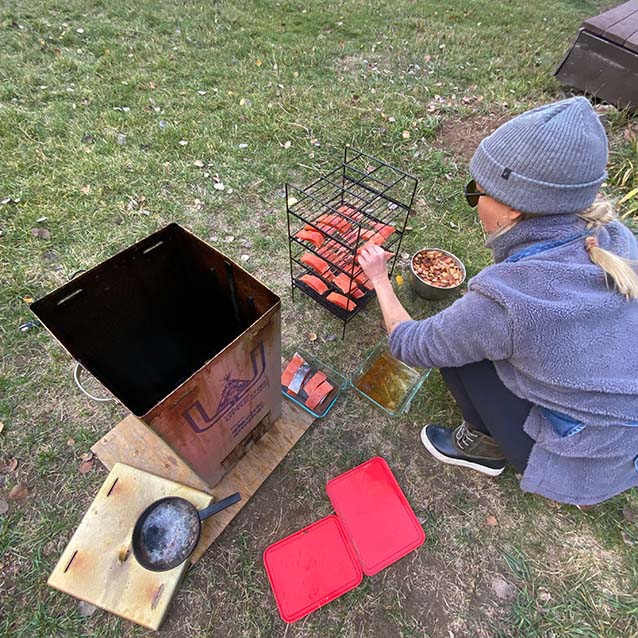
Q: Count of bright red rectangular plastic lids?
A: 2